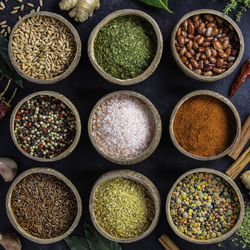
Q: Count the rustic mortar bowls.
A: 9